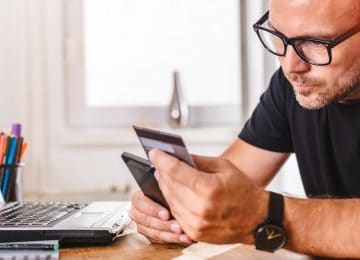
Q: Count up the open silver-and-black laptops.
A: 1